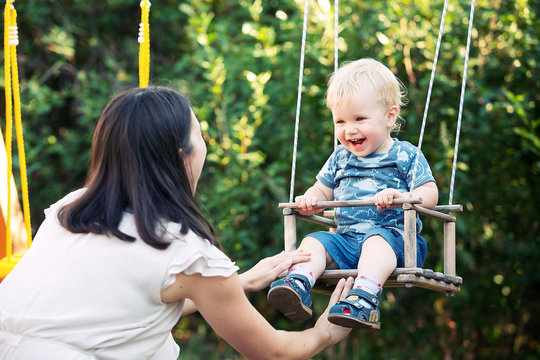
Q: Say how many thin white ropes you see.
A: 4